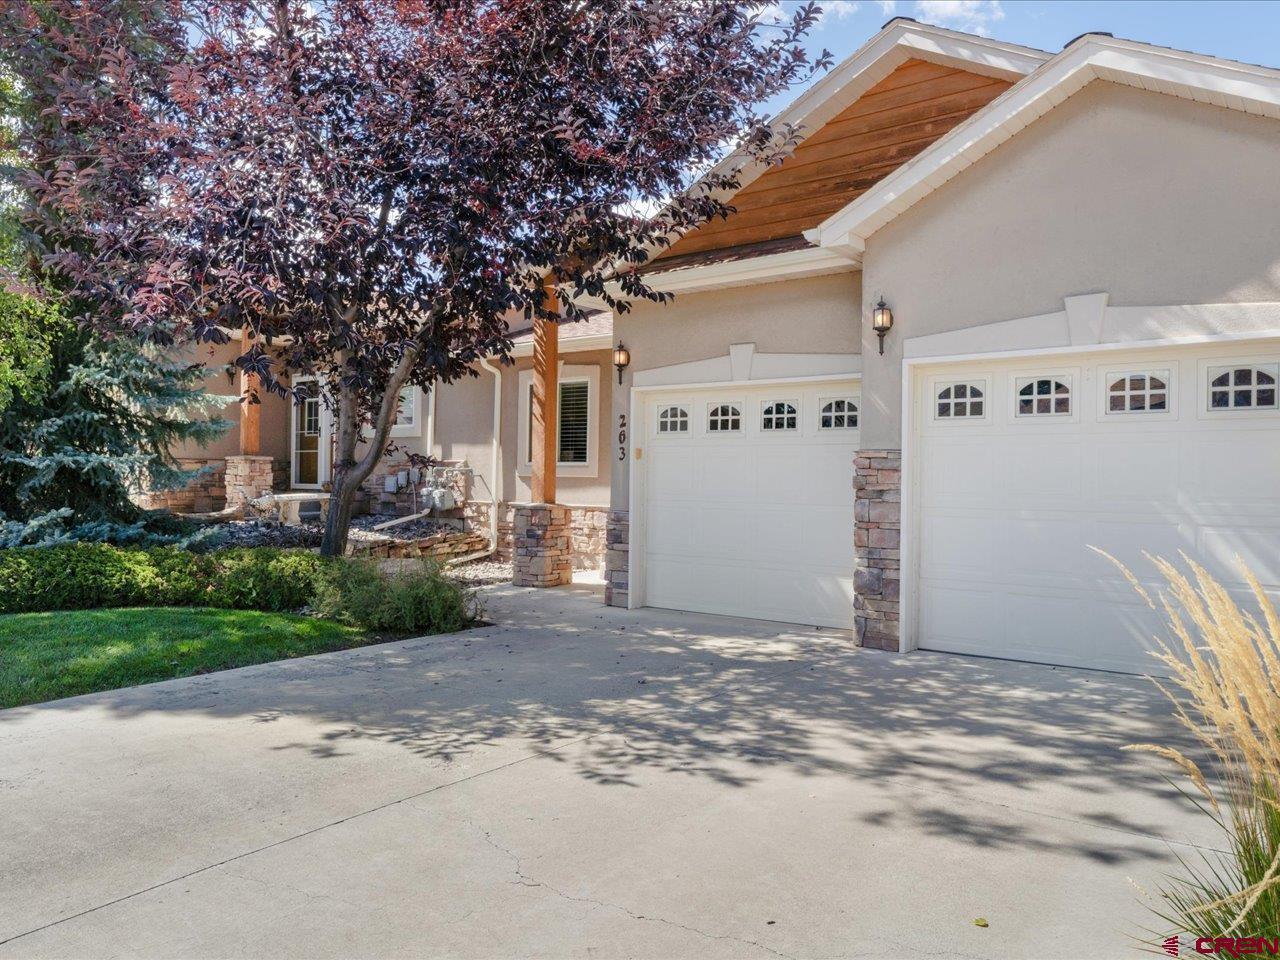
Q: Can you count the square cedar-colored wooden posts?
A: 2